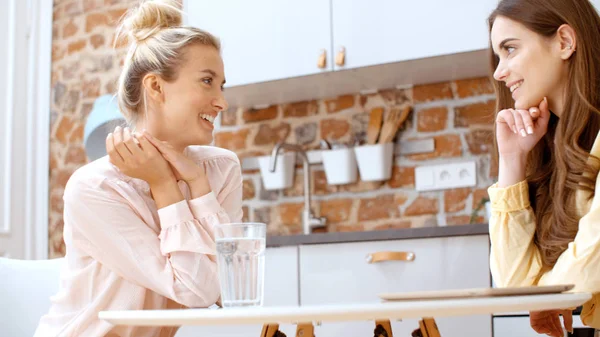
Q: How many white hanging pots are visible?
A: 3